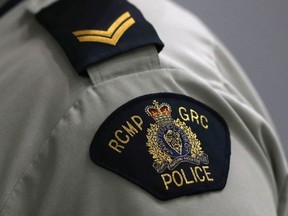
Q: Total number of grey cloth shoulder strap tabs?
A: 1